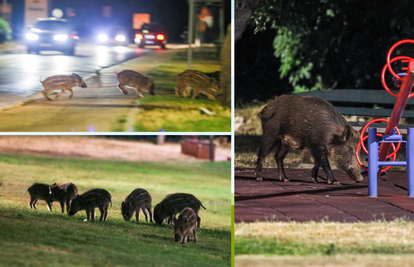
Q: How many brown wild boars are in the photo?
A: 10